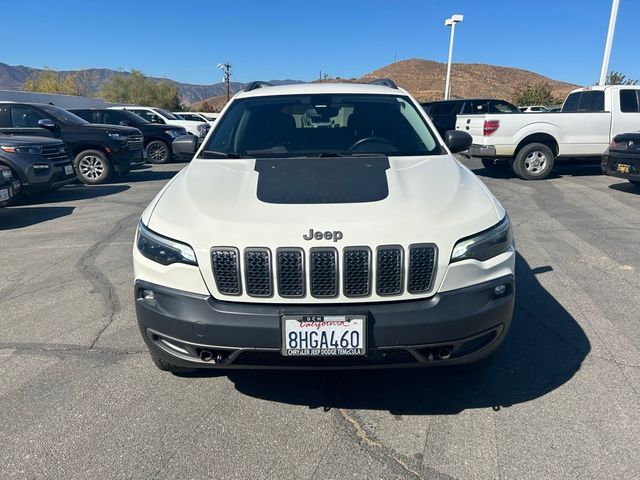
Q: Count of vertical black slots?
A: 7